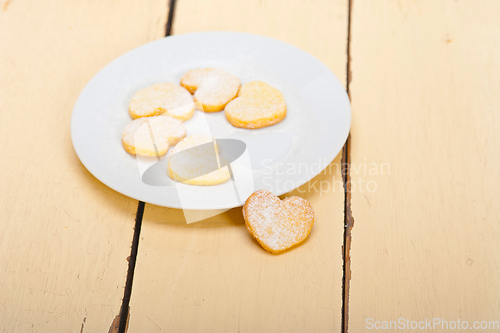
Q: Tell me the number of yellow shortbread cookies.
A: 6